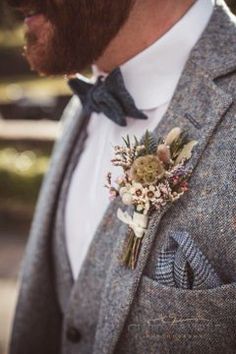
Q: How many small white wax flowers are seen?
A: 2